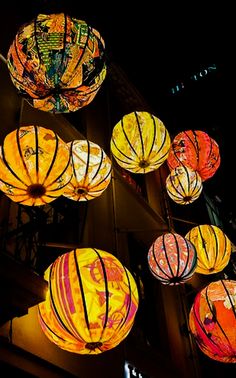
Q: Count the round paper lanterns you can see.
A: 10